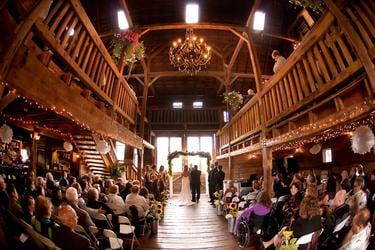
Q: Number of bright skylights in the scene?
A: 3